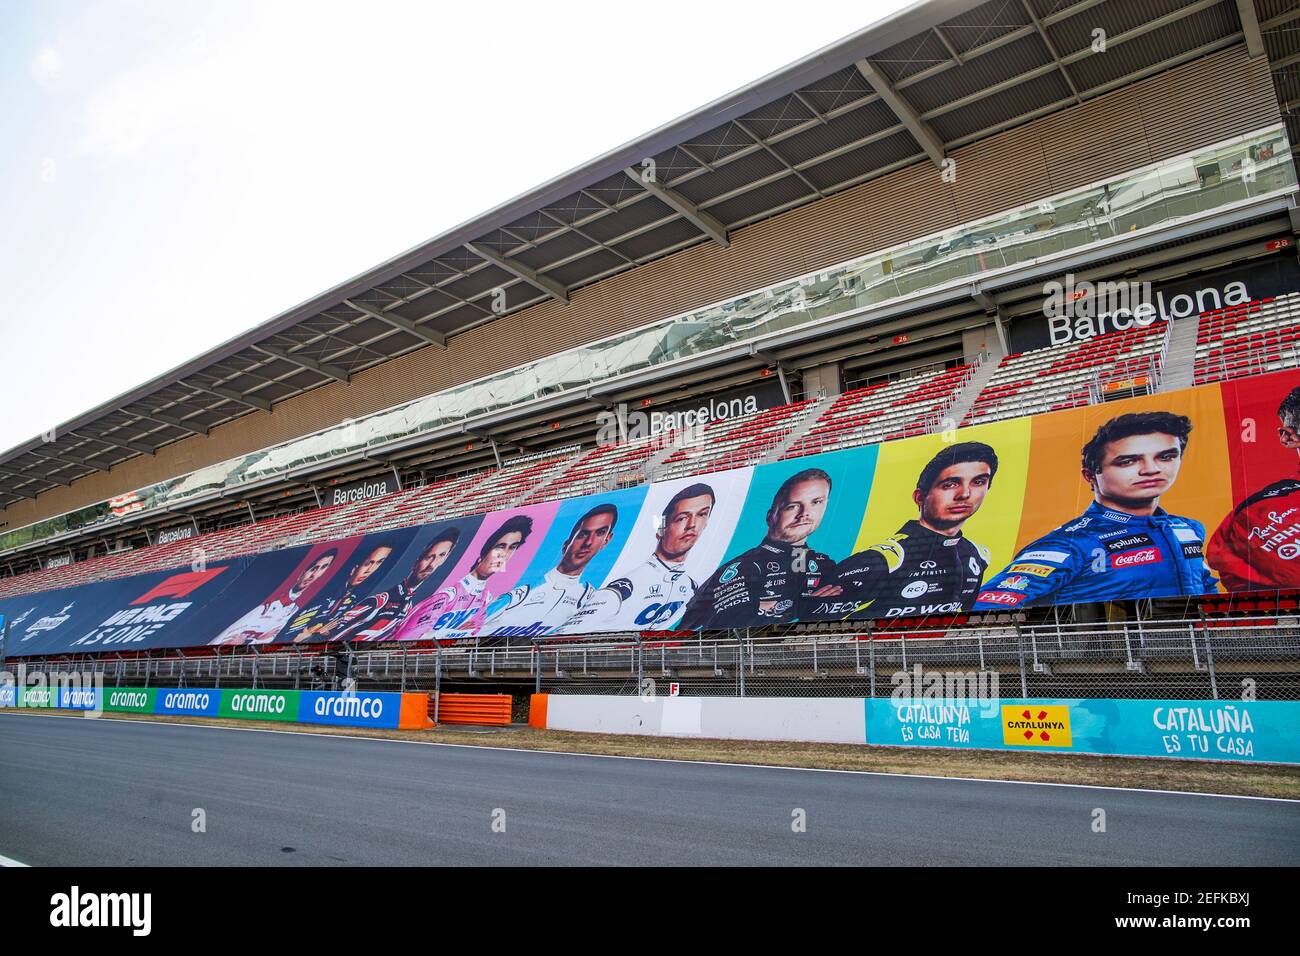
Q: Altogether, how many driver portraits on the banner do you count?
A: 10